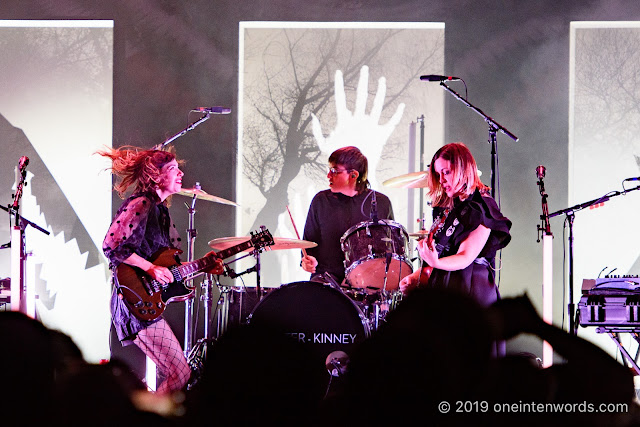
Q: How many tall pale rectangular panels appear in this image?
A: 3